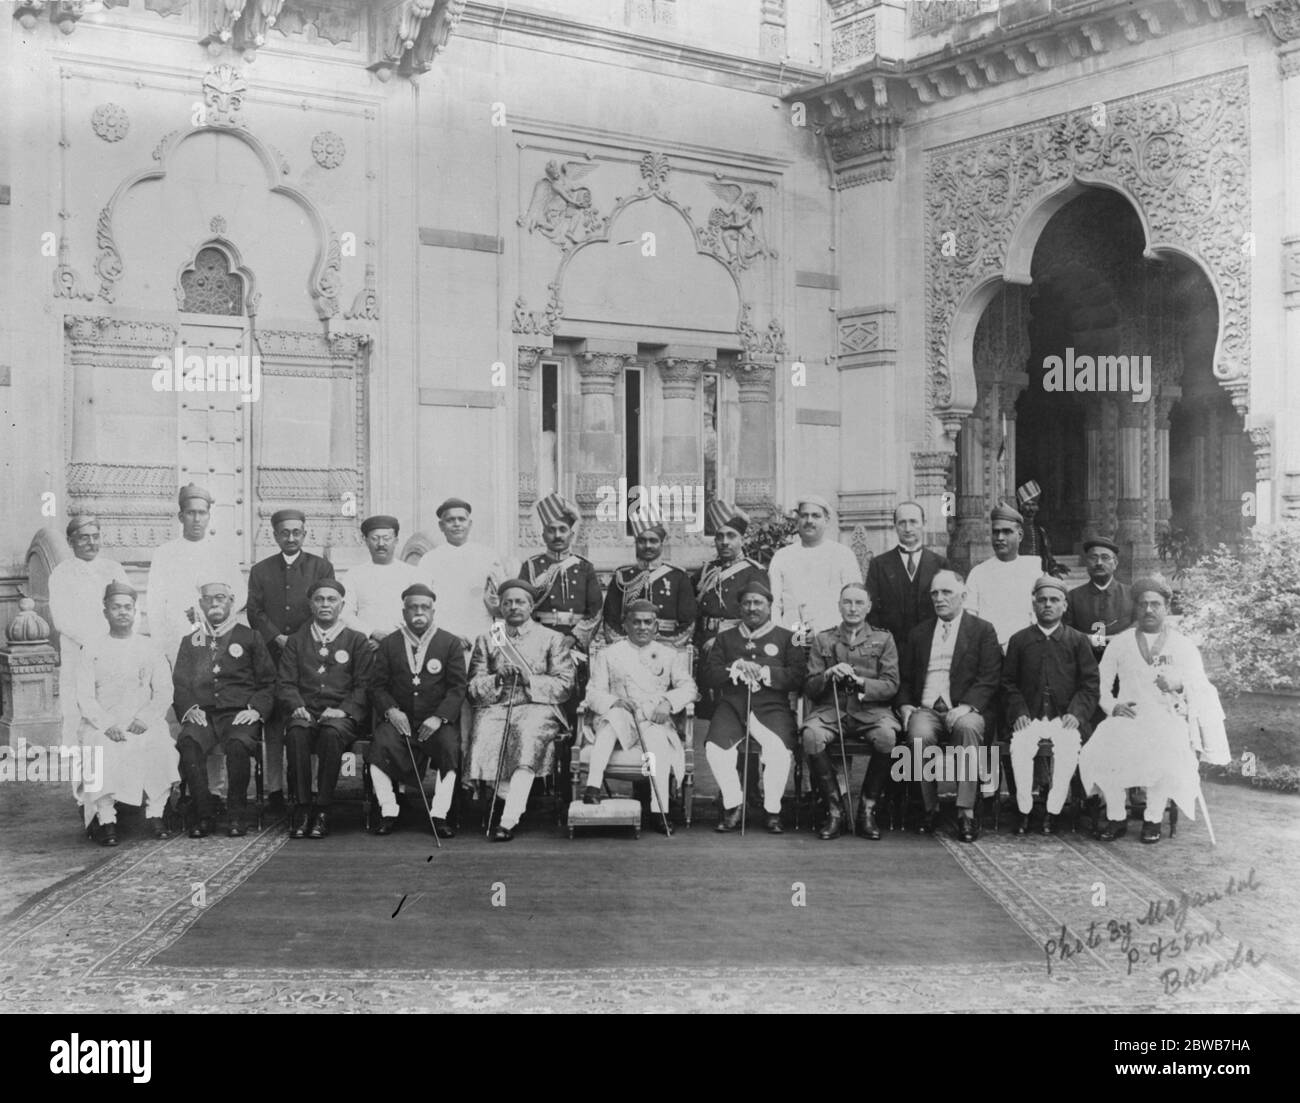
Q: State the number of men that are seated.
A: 11